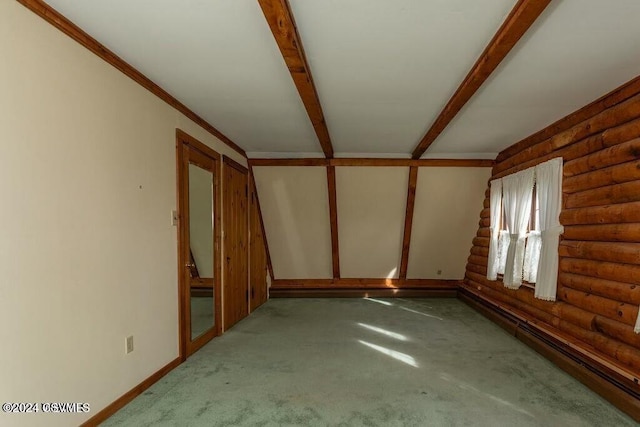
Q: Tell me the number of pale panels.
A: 3